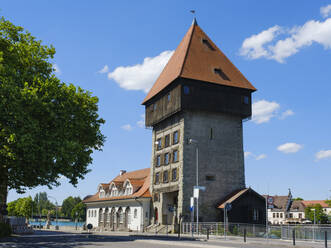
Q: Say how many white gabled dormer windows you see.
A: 3